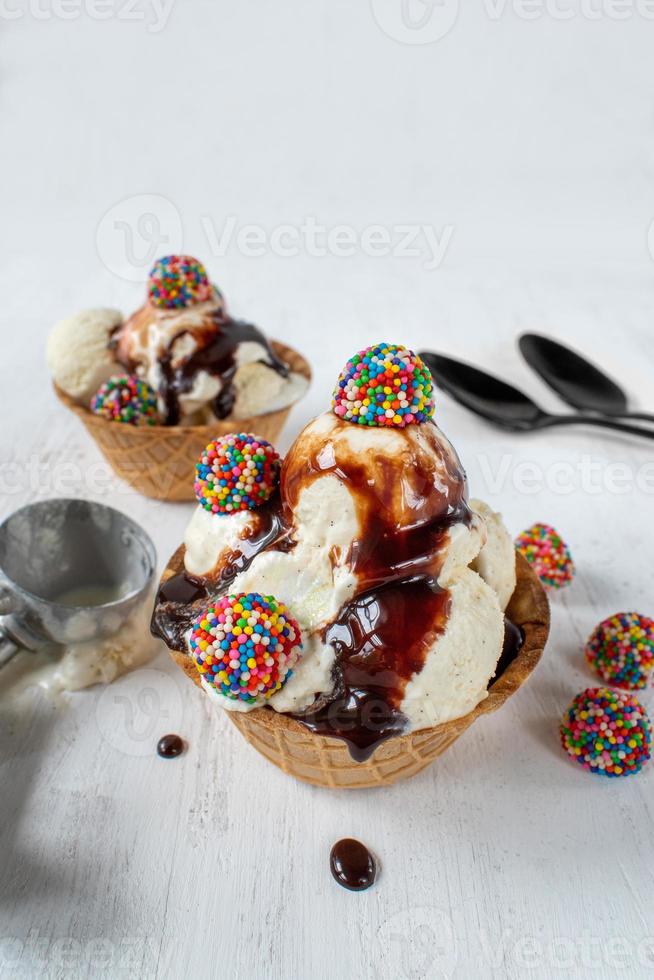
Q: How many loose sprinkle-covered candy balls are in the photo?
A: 3